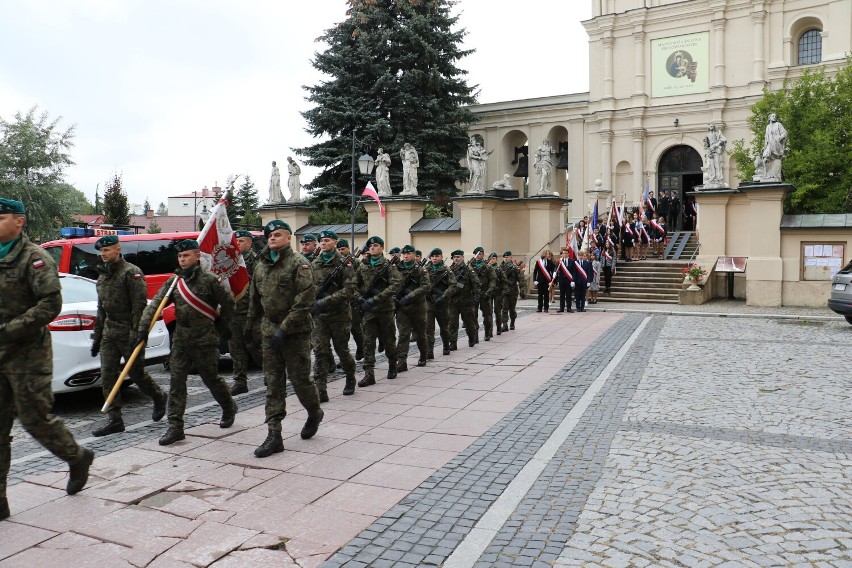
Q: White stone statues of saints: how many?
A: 8